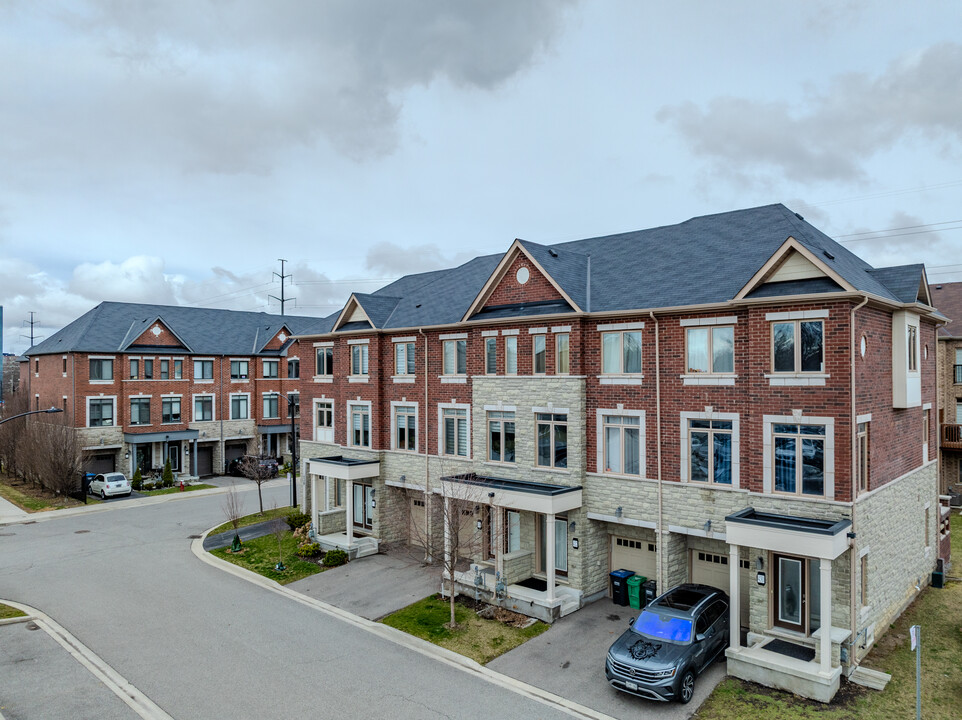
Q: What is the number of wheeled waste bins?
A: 4